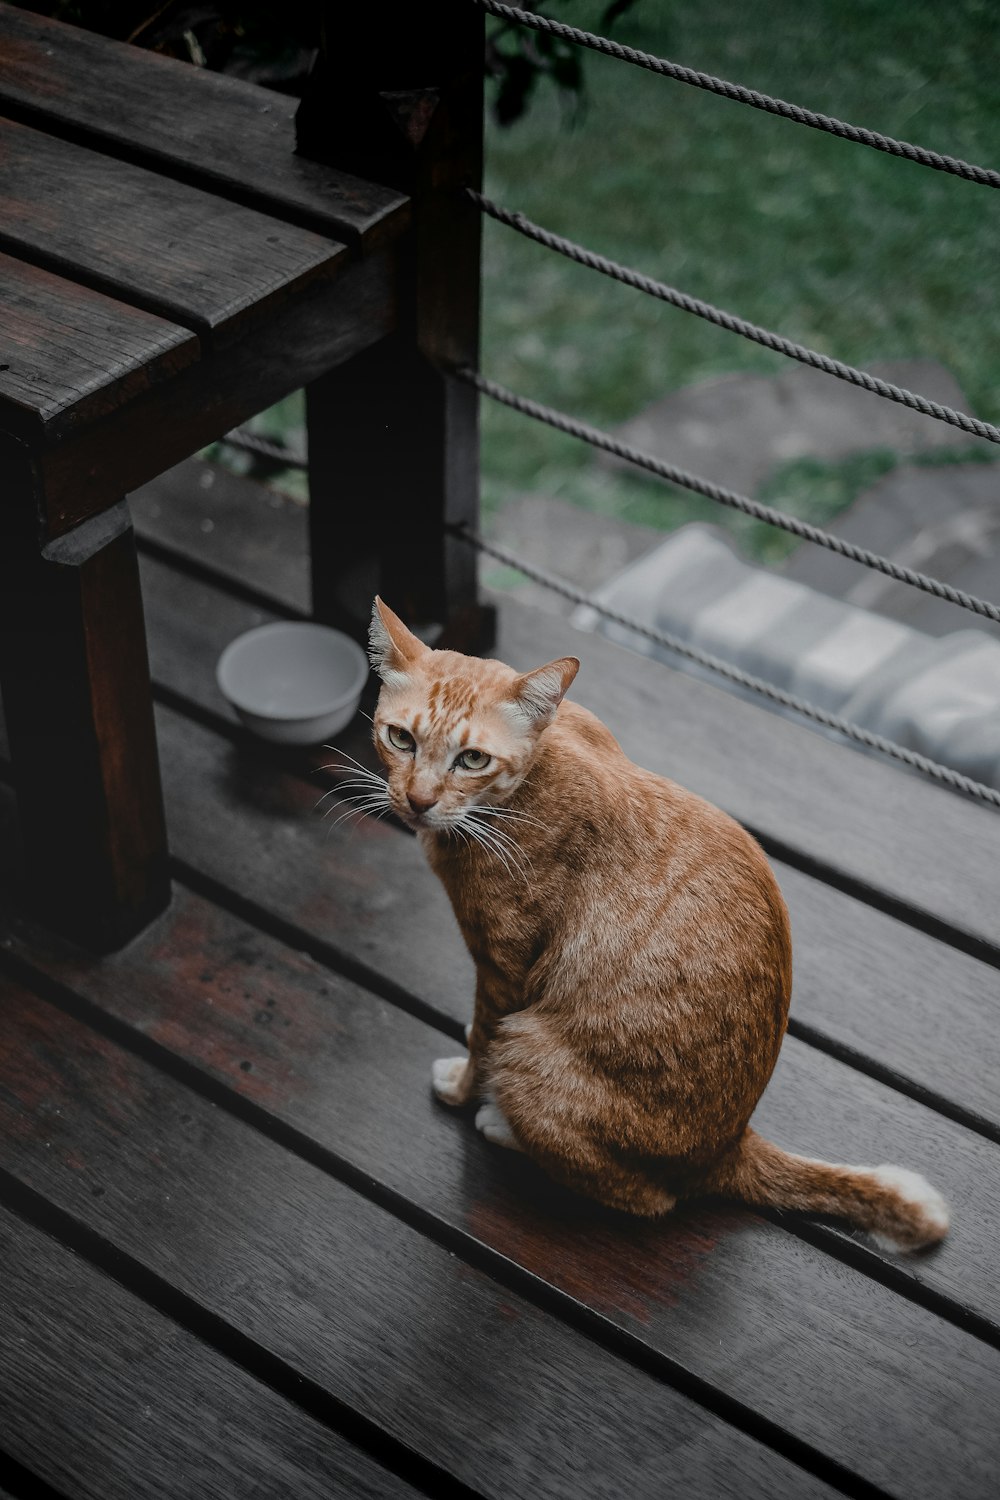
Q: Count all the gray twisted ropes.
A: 4